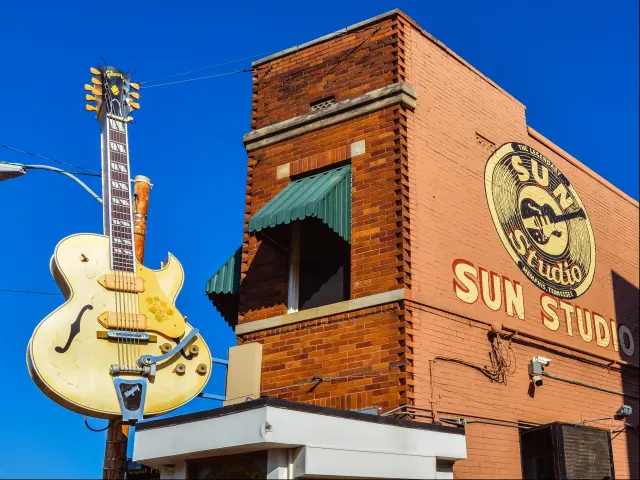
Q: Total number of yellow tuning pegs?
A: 9